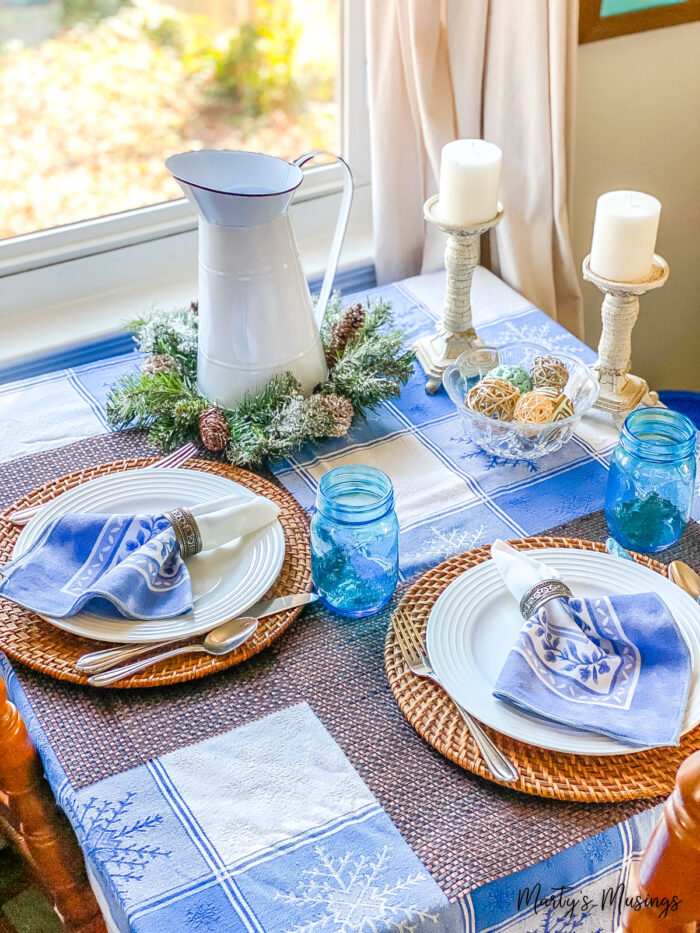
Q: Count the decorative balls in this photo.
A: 5